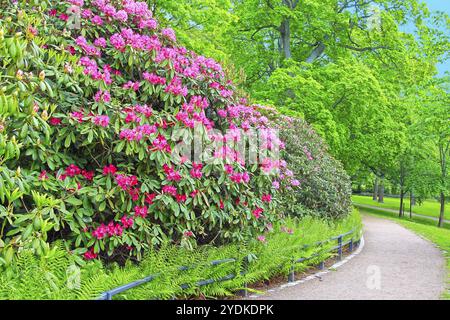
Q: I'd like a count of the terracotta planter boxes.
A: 0